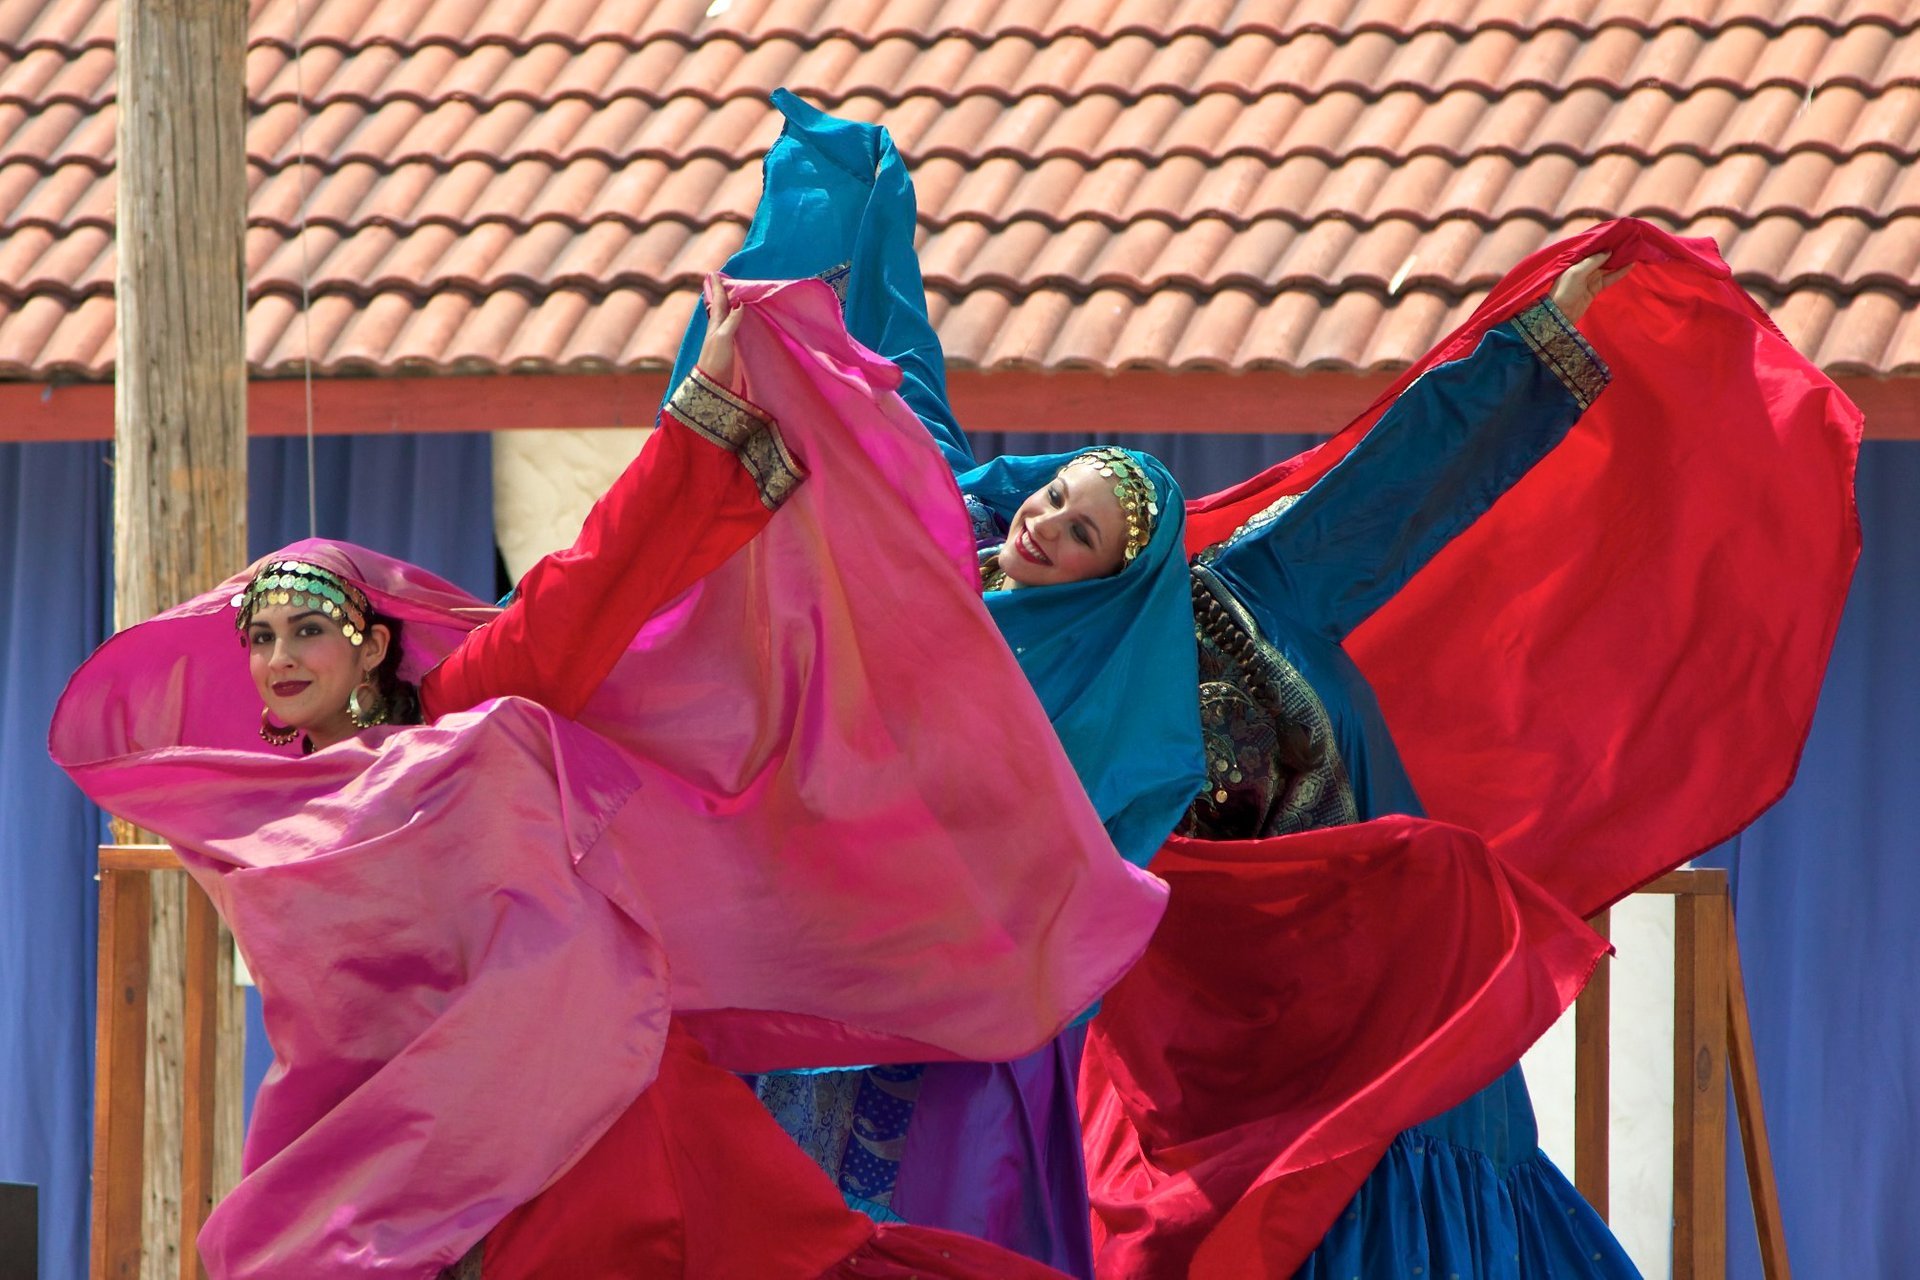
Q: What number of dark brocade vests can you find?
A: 1